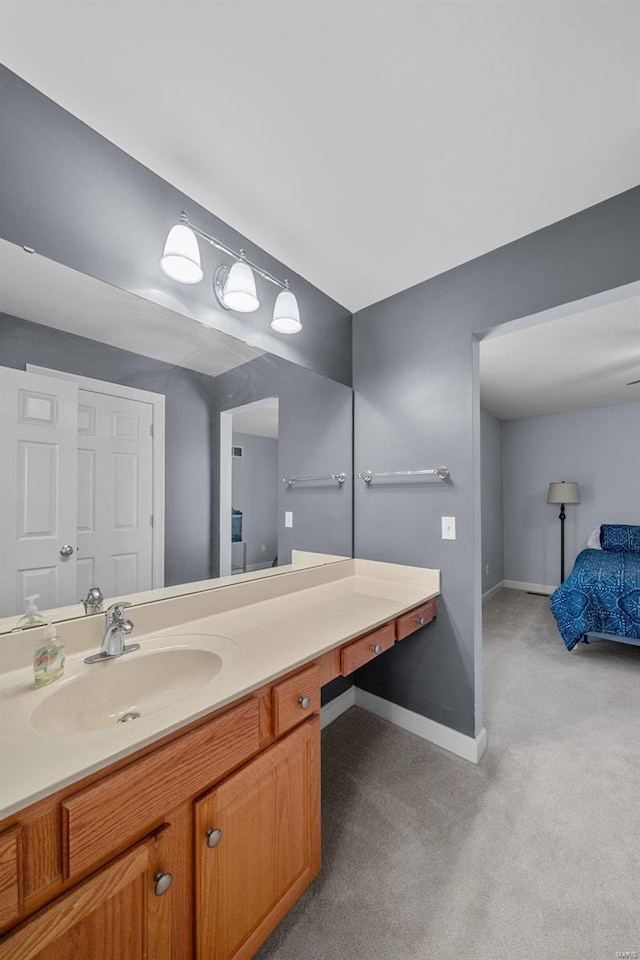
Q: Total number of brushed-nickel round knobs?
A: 5